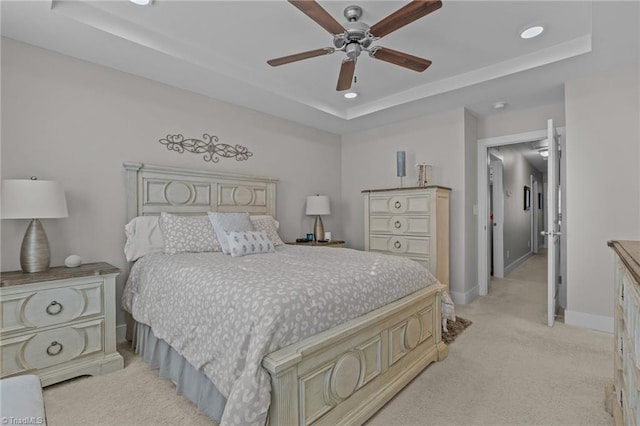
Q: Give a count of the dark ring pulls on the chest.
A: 3